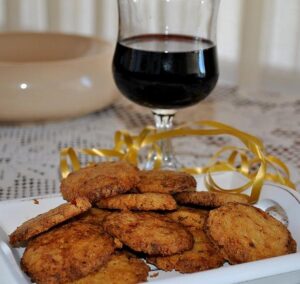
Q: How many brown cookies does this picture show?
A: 12